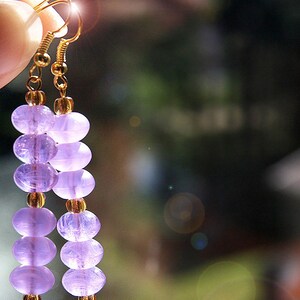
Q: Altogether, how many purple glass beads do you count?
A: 12